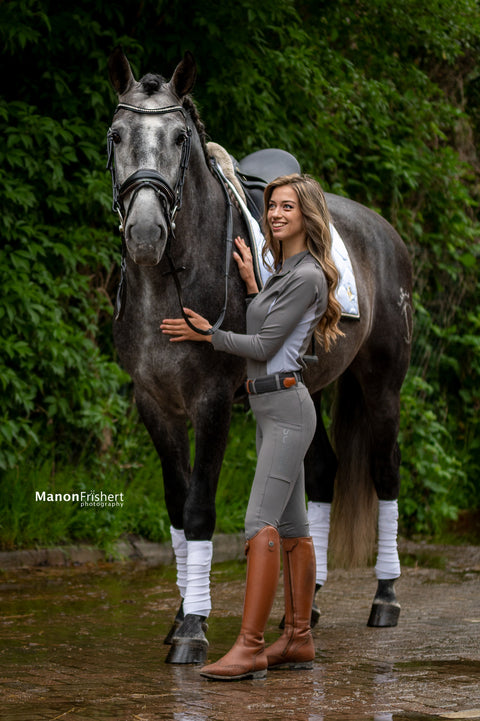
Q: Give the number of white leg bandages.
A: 4